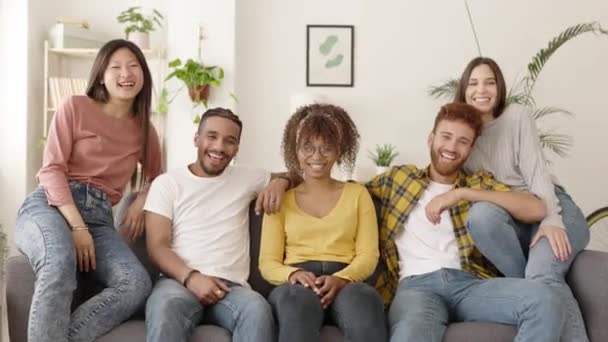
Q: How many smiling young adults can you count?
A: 5